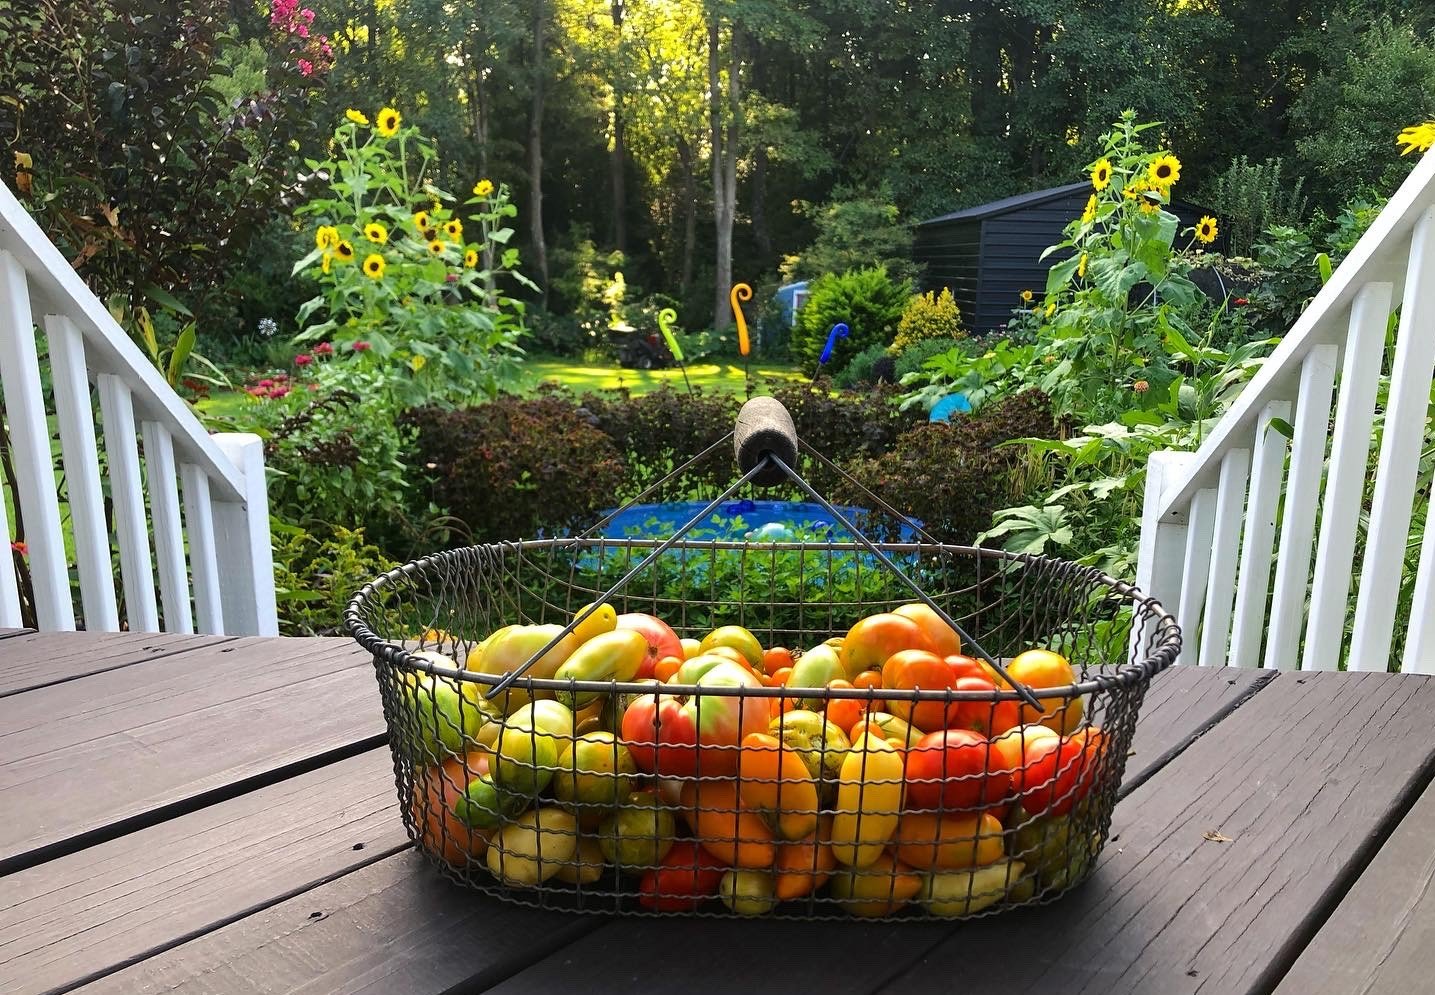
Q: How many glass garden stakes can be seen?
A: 3